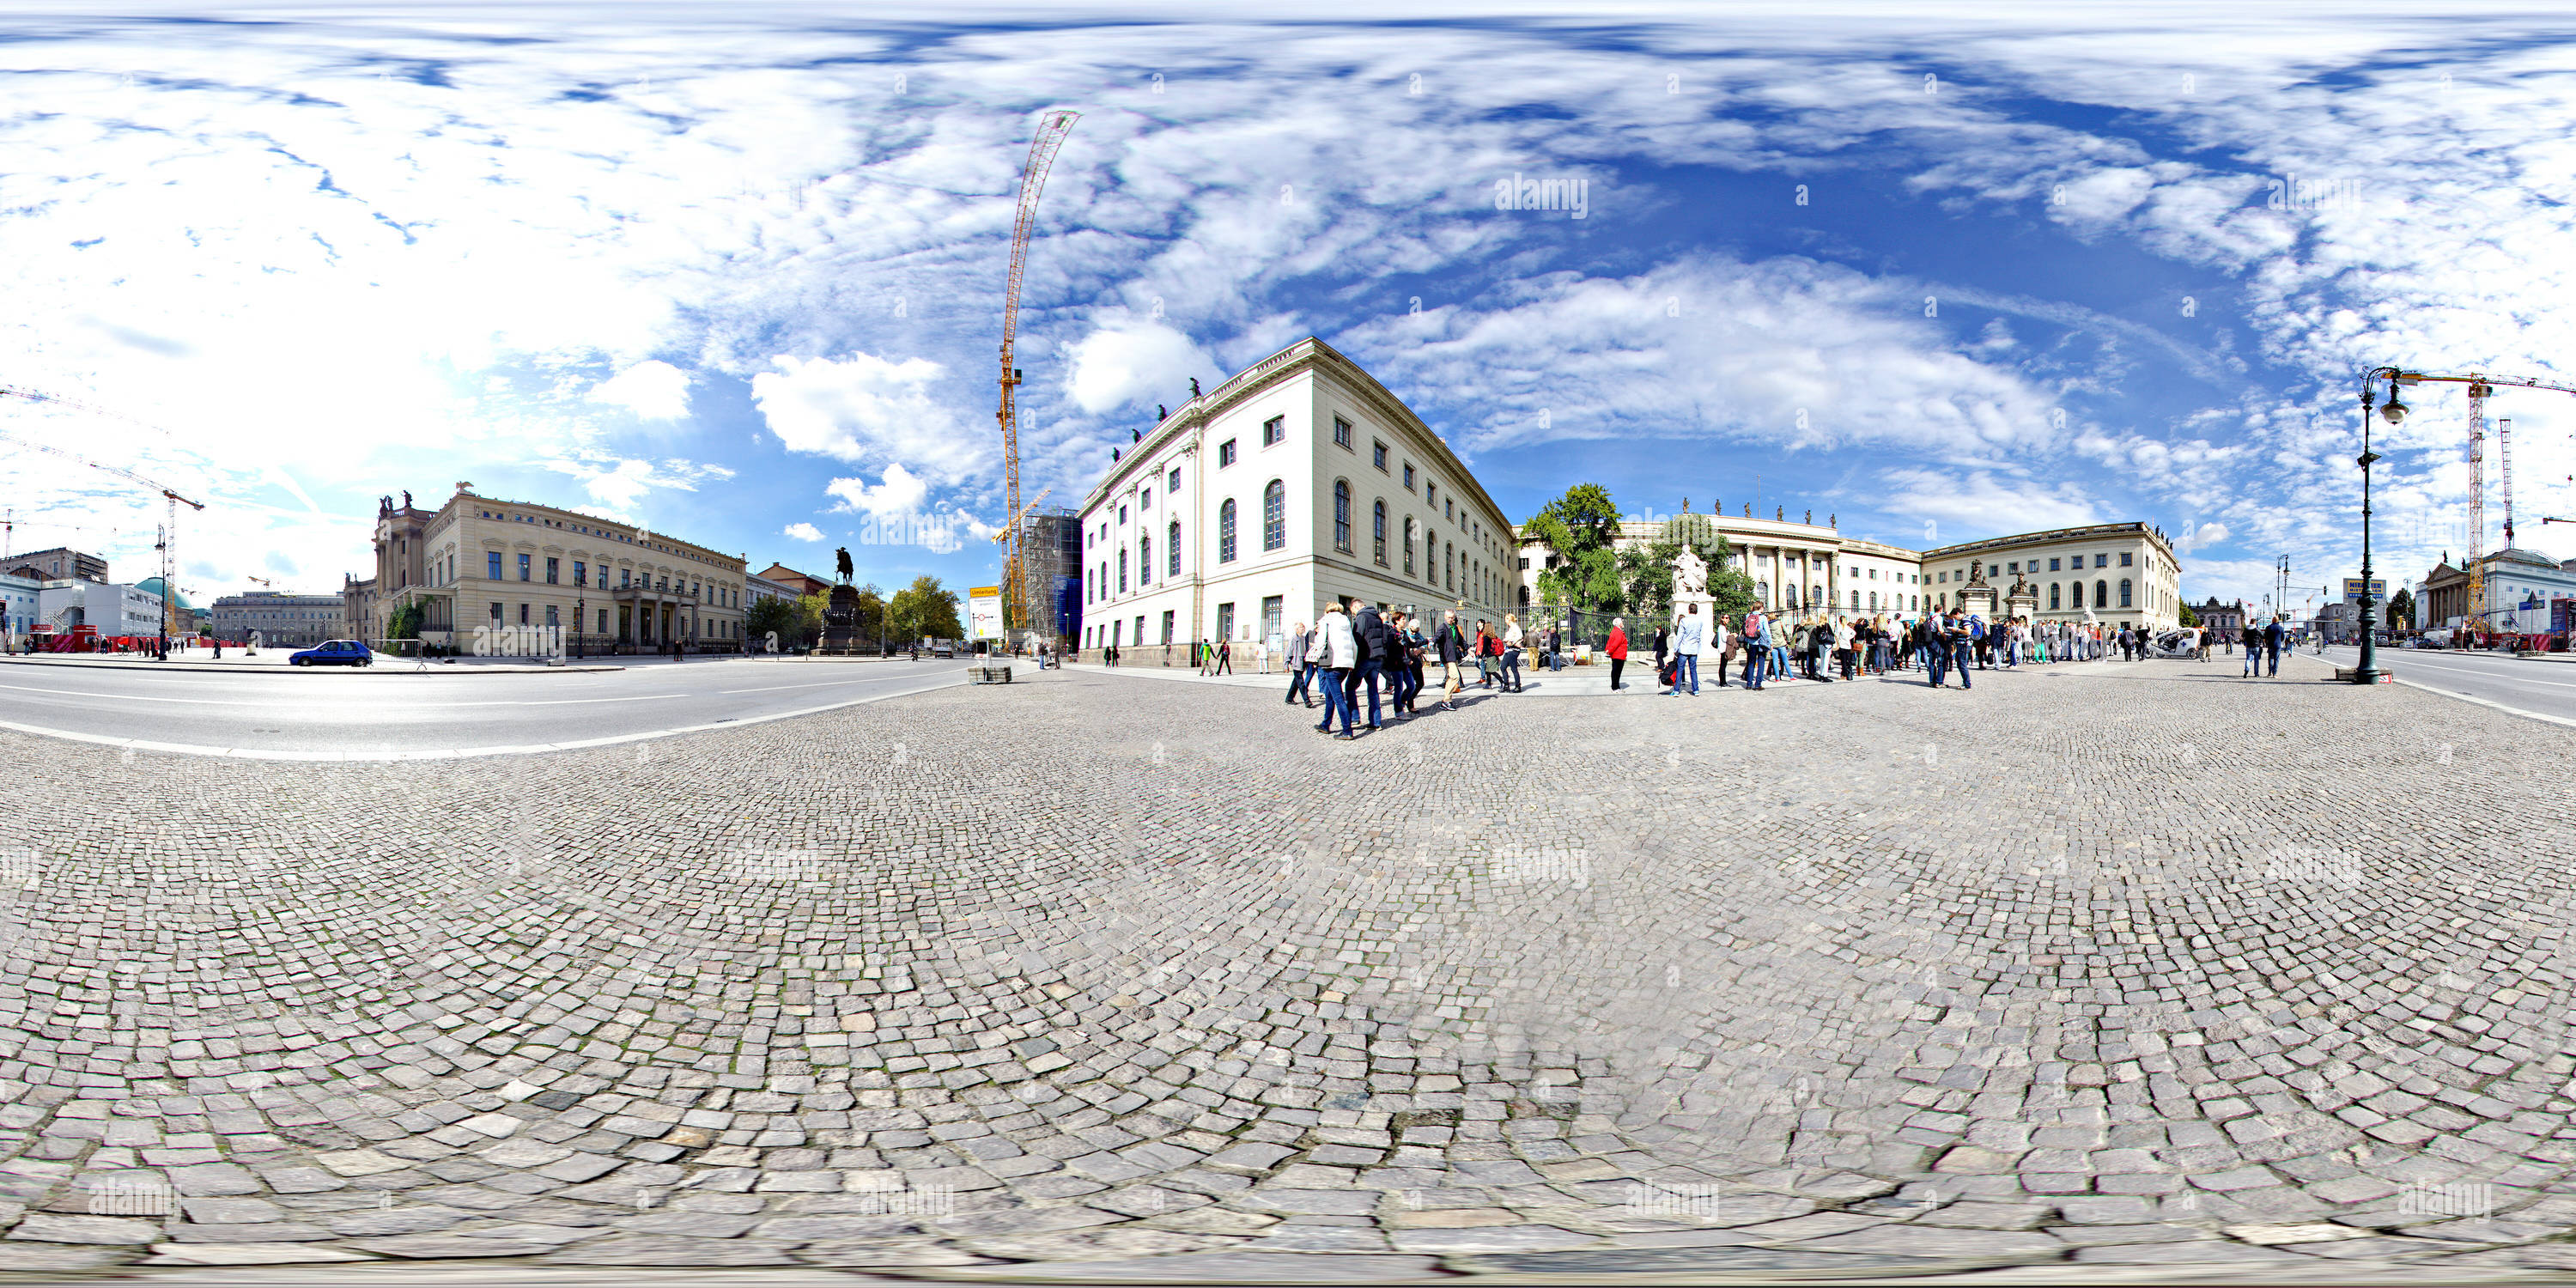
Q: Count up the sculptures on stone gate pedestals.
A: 2